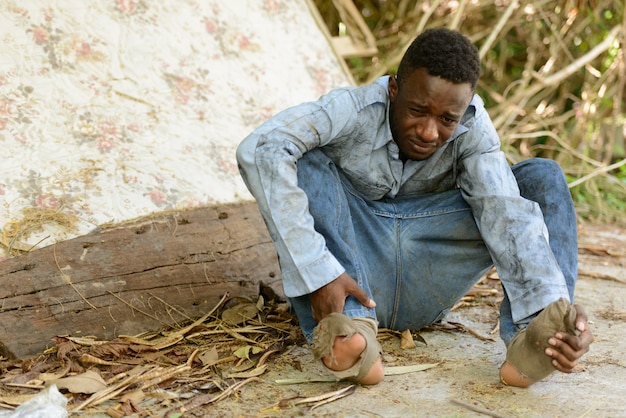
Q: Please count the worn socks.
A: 2